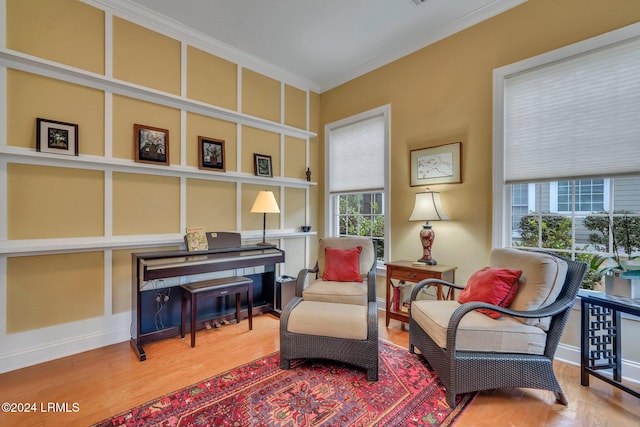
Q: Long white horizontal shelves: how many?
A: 3